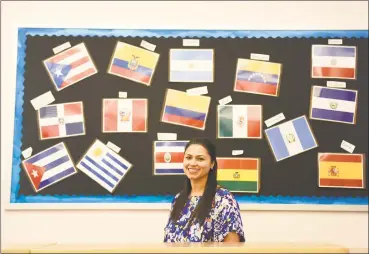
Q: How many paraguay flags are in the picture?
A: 1